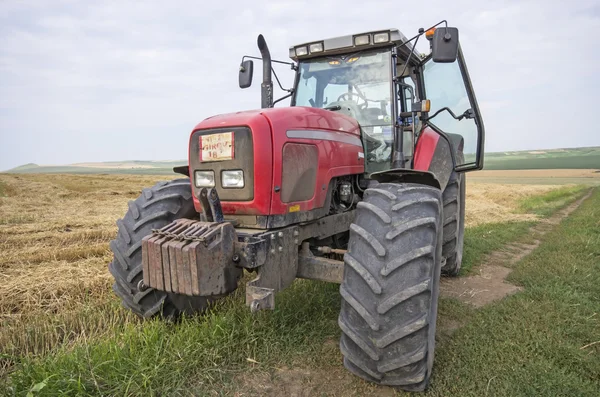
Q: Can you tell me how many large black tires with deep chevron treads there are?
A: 3